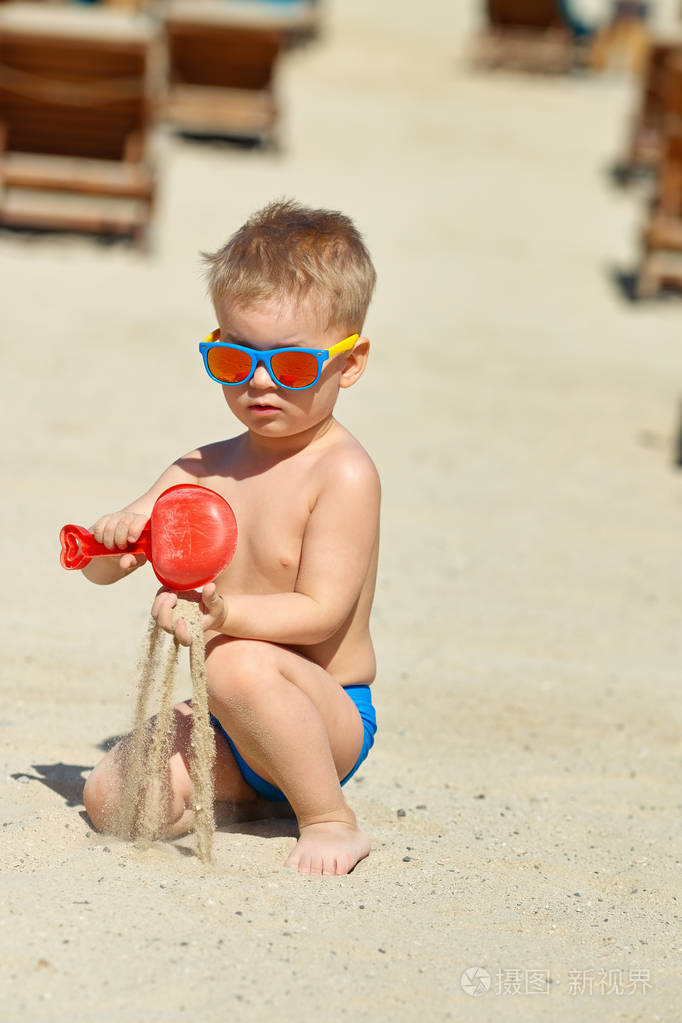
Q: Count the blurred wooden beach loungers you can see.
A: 5